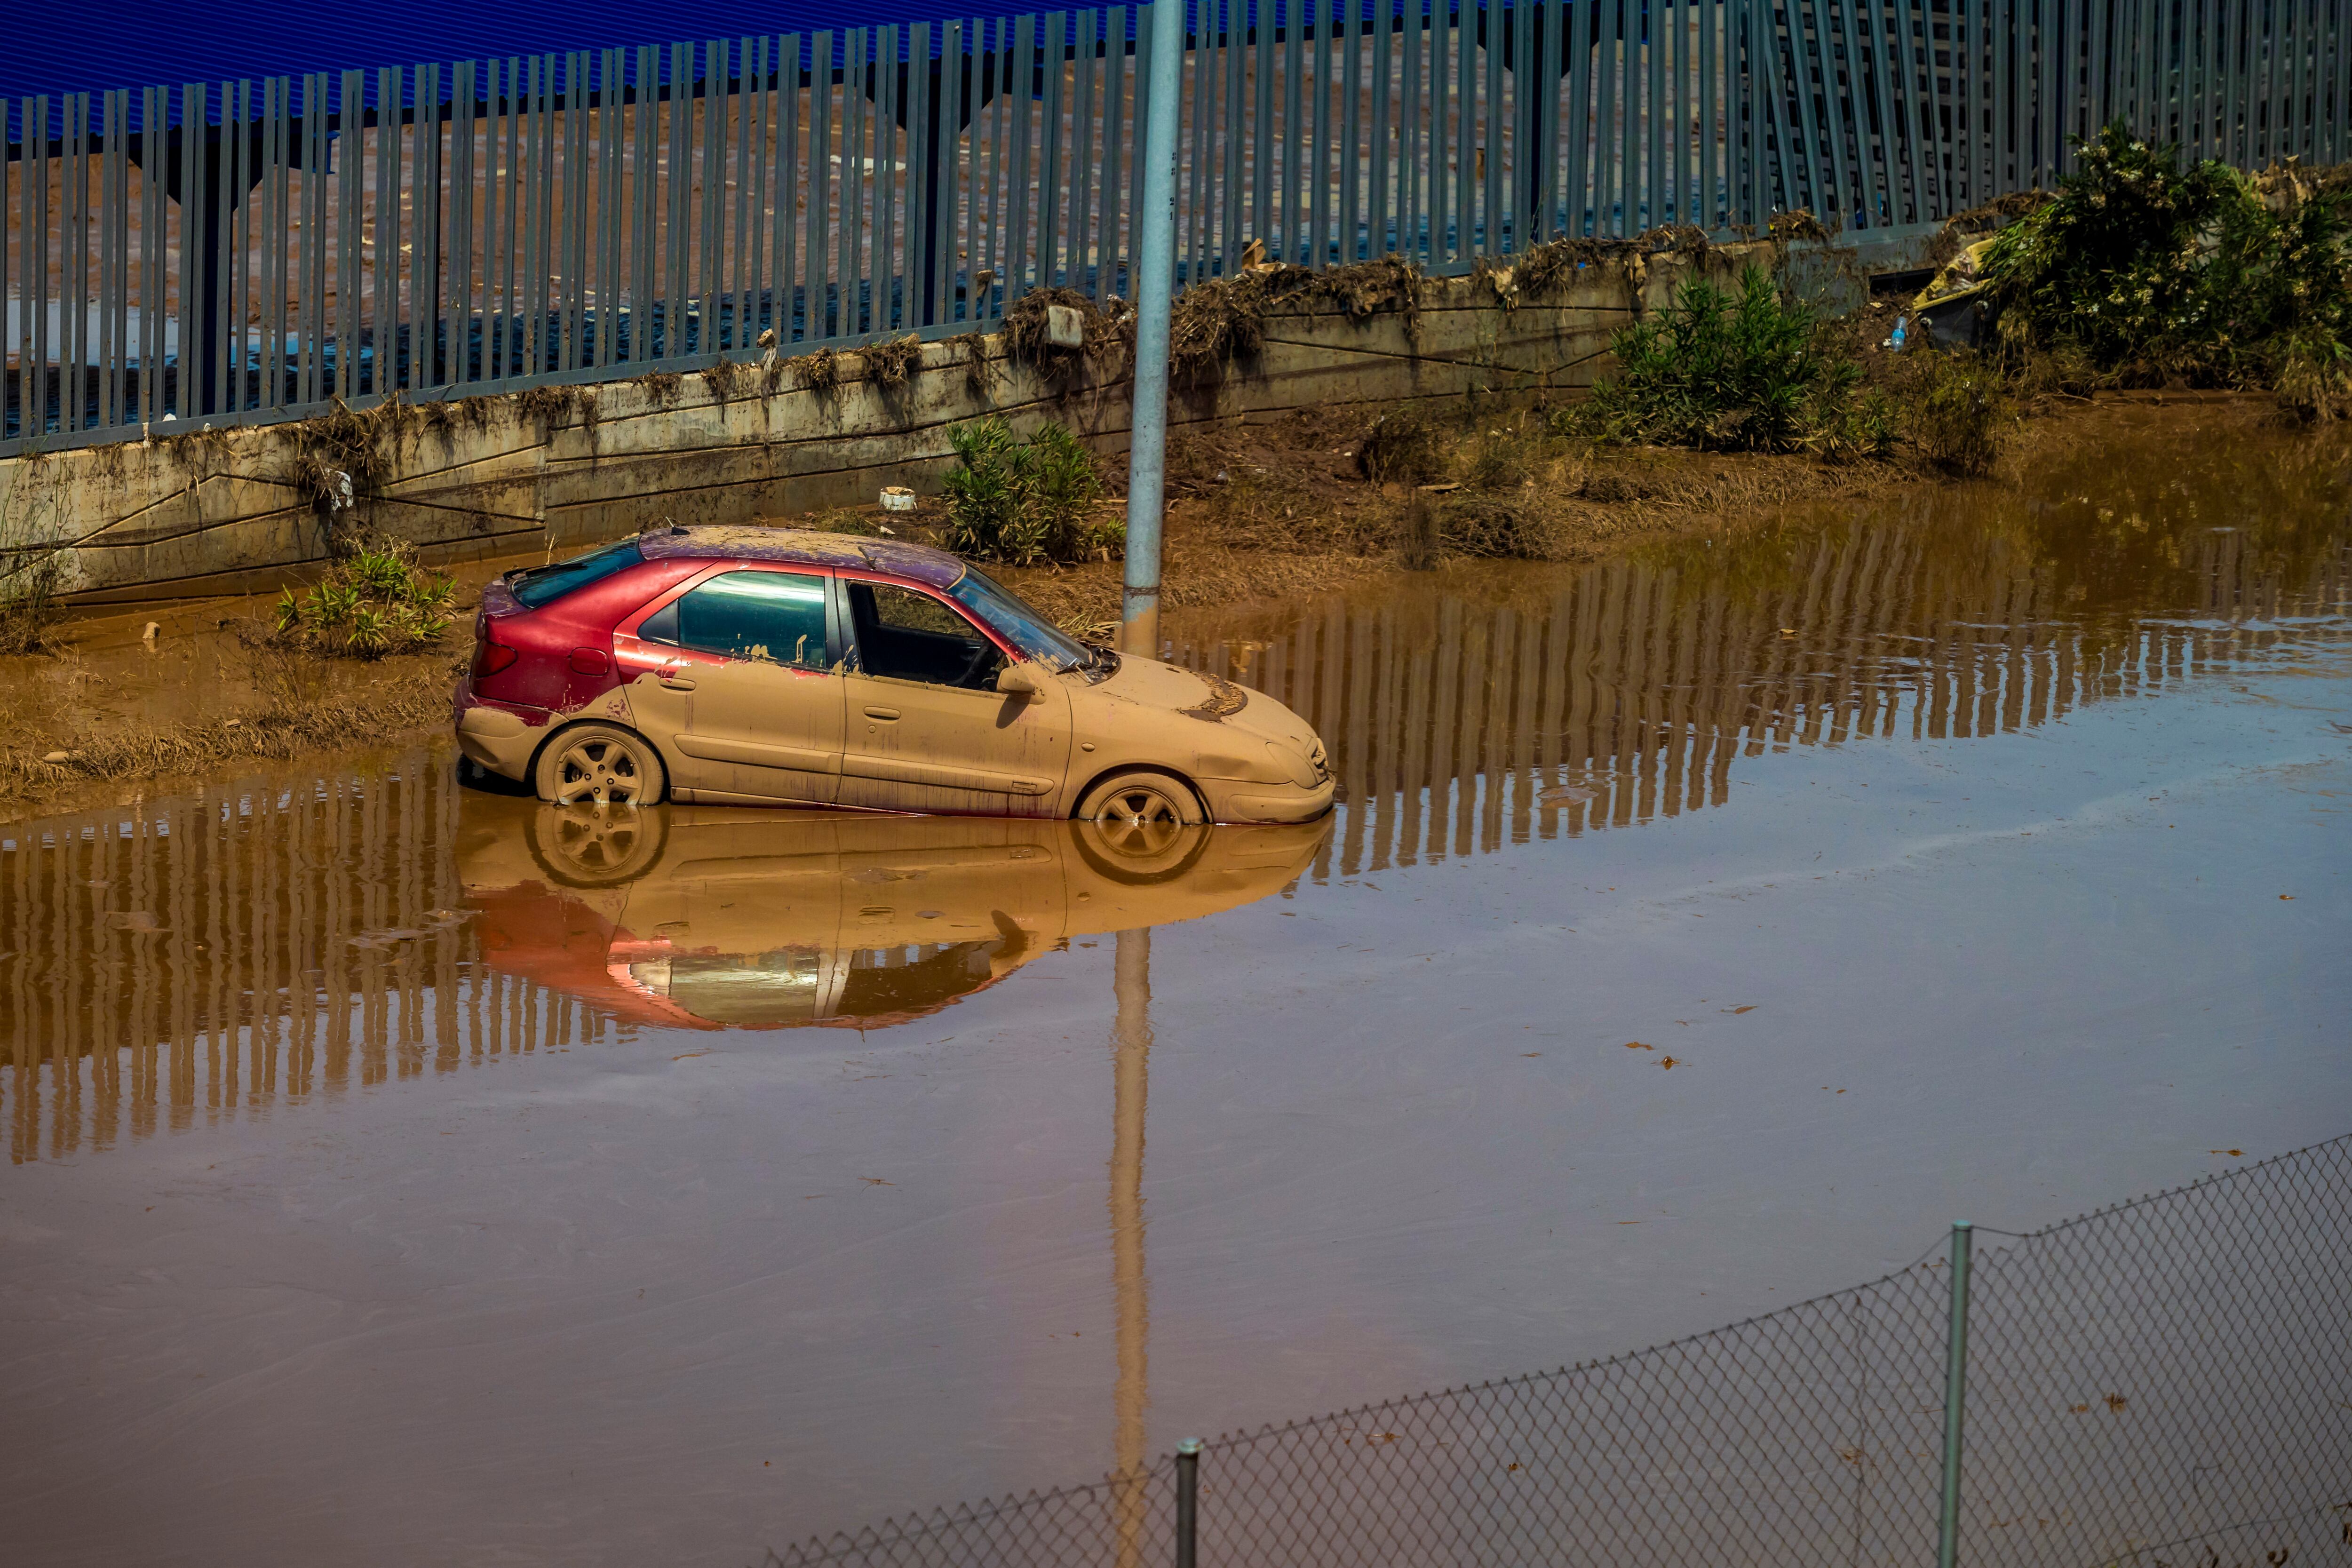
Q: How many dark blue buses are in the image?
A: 0